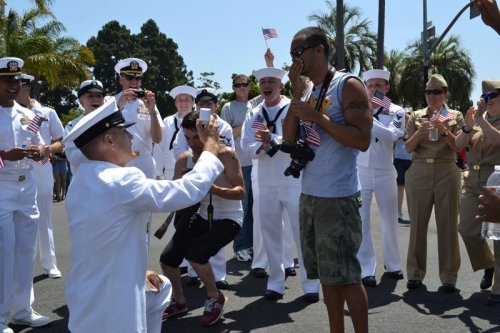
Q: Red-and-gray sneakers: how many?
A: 2